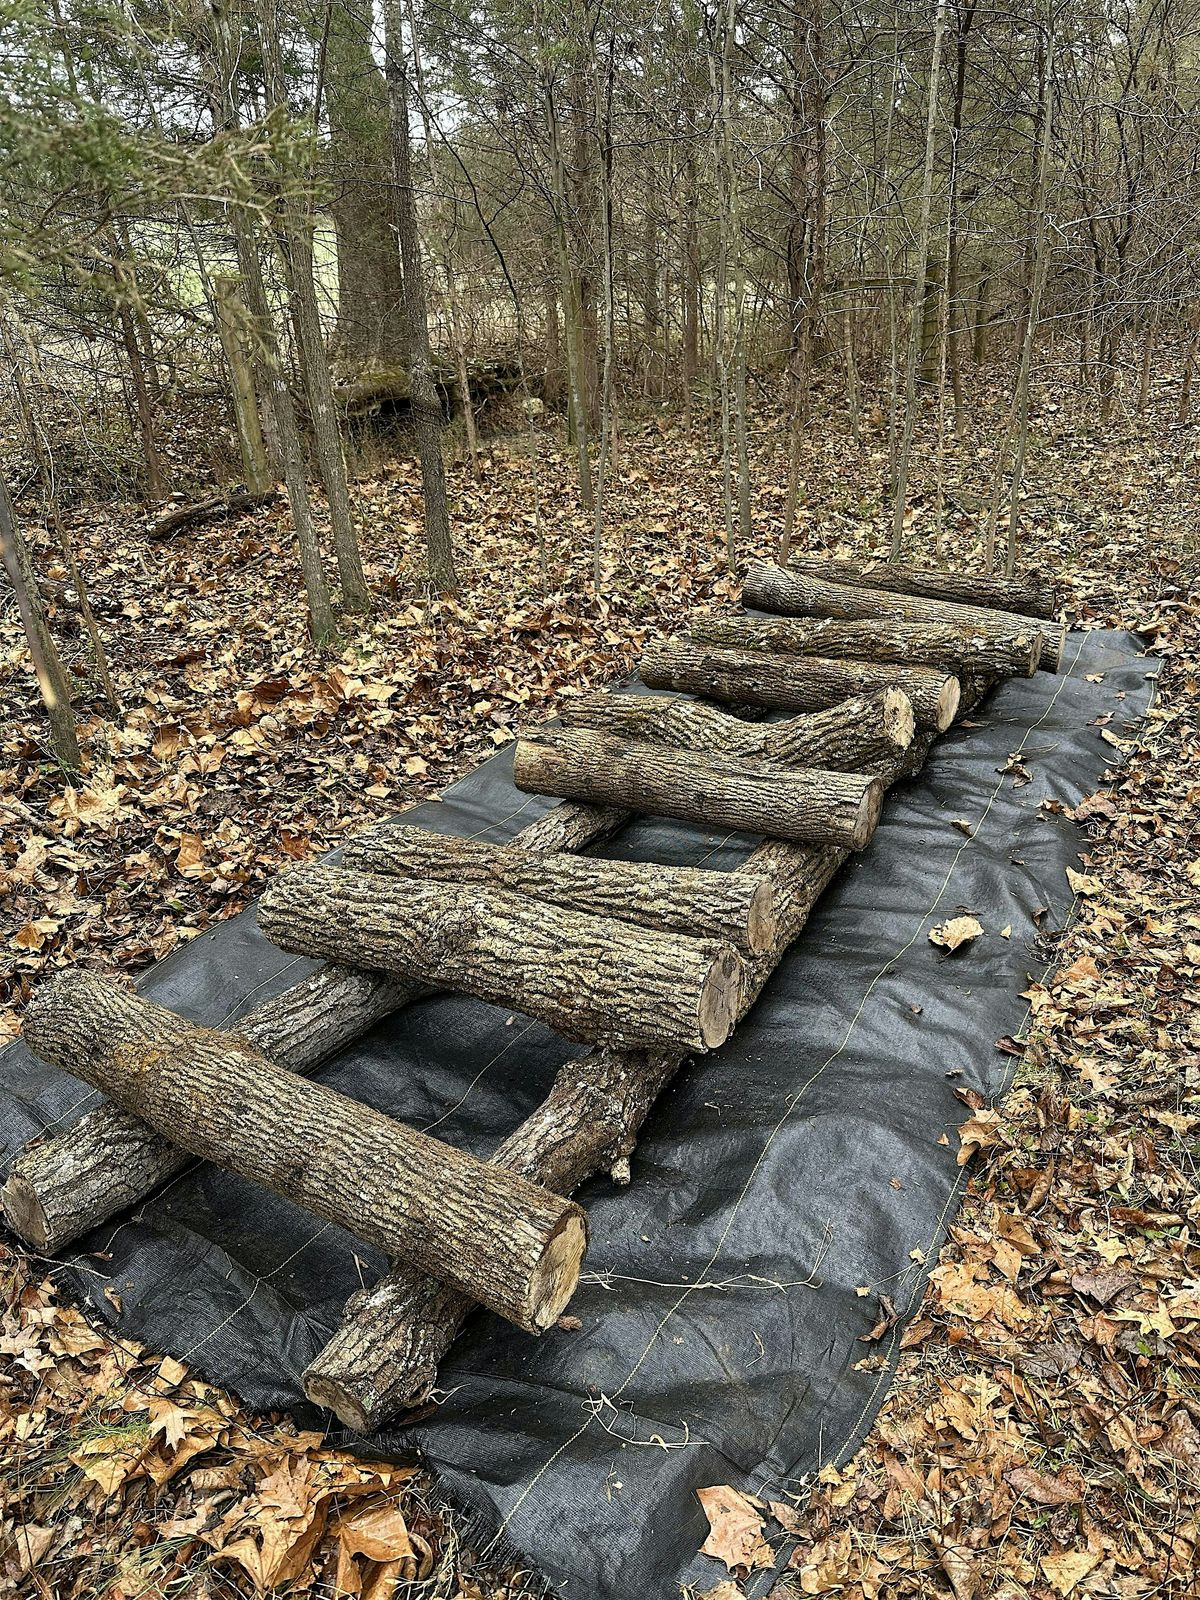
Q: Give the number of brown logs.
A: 11